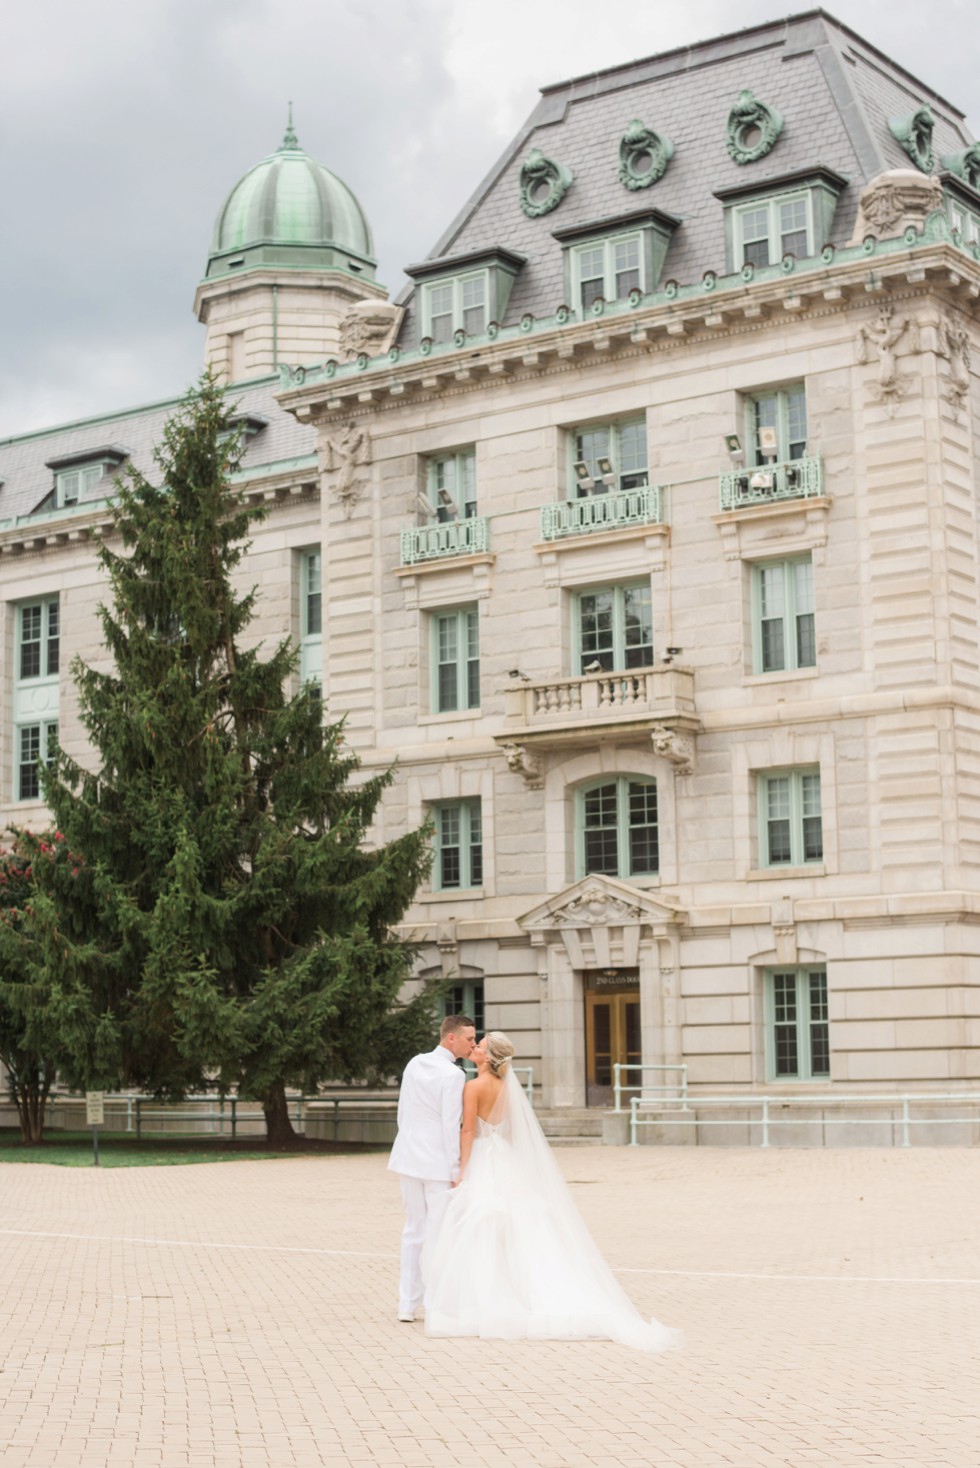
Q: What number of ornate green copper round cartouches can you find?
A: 5